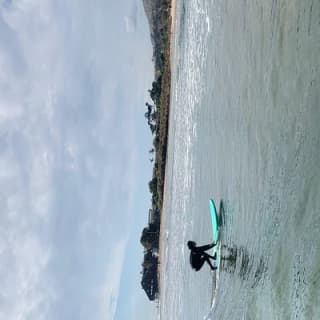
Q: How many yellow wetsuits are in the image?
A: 0